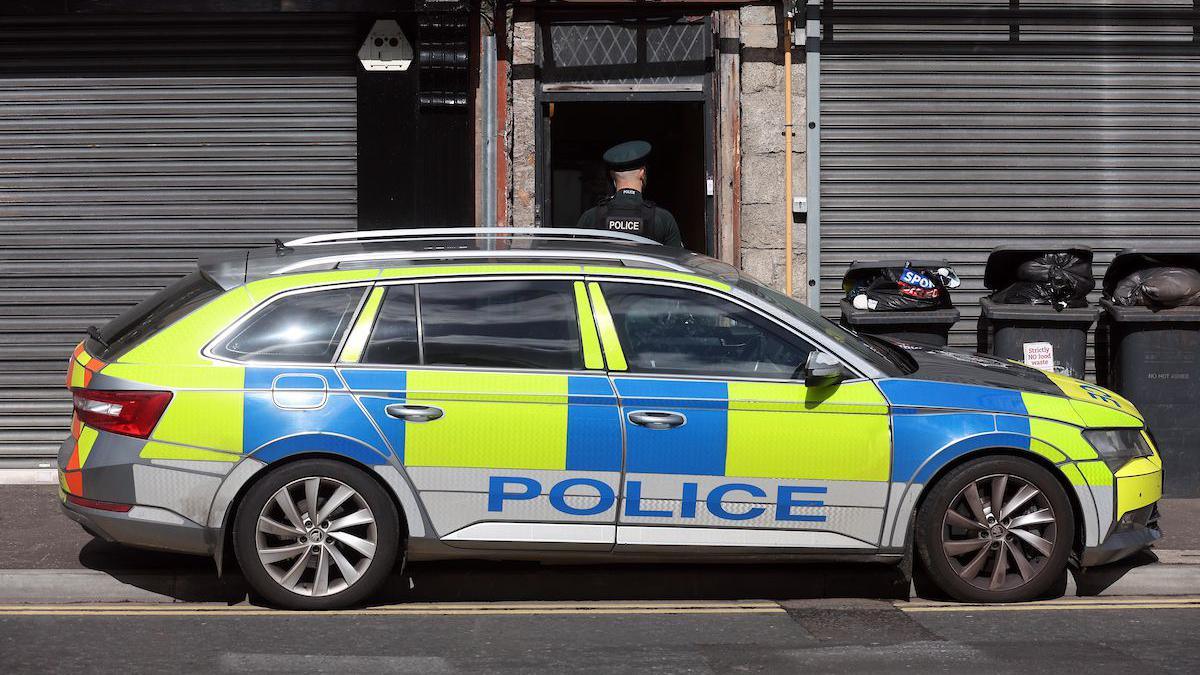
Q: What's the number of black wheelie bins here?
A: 3